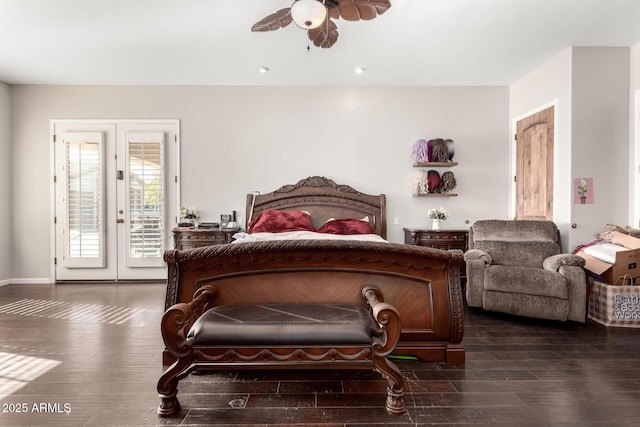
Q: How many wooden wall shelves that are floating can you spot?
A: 2